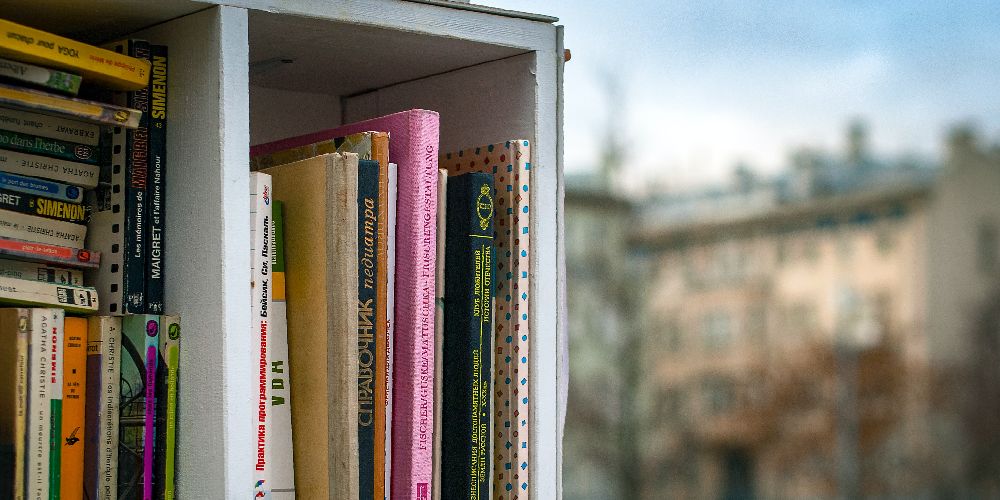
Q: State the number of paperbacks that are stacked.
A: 12